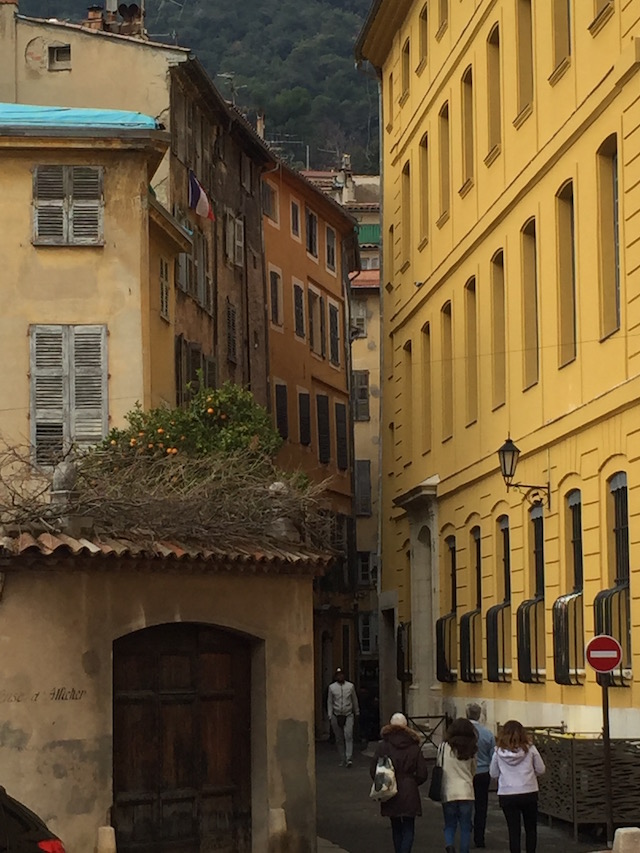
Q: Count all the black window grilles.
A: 7